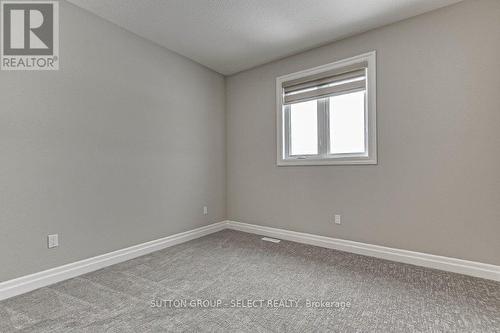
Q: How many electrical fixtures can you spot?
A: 3